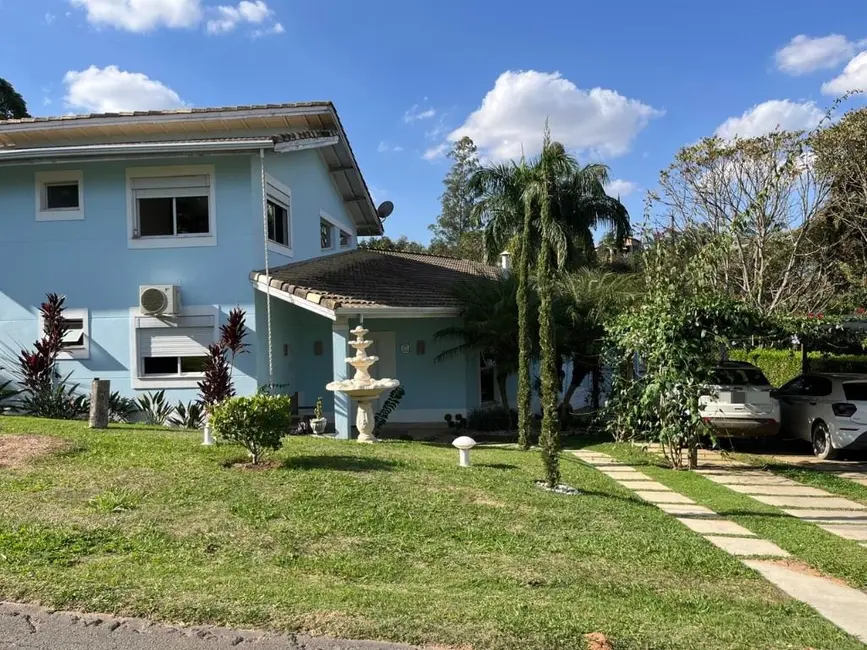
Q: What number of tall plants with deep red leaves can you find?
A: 2